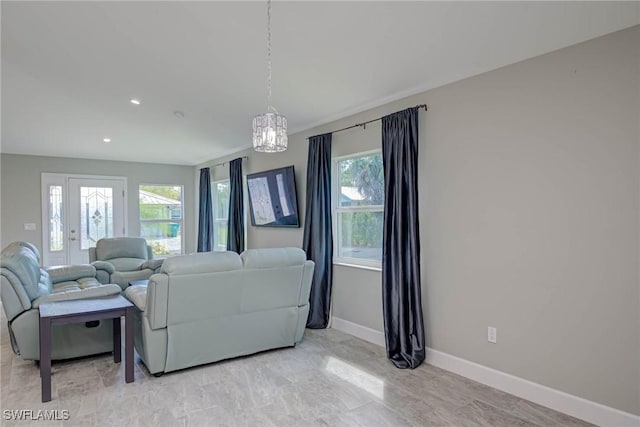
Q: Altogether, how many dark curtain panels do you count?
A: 4